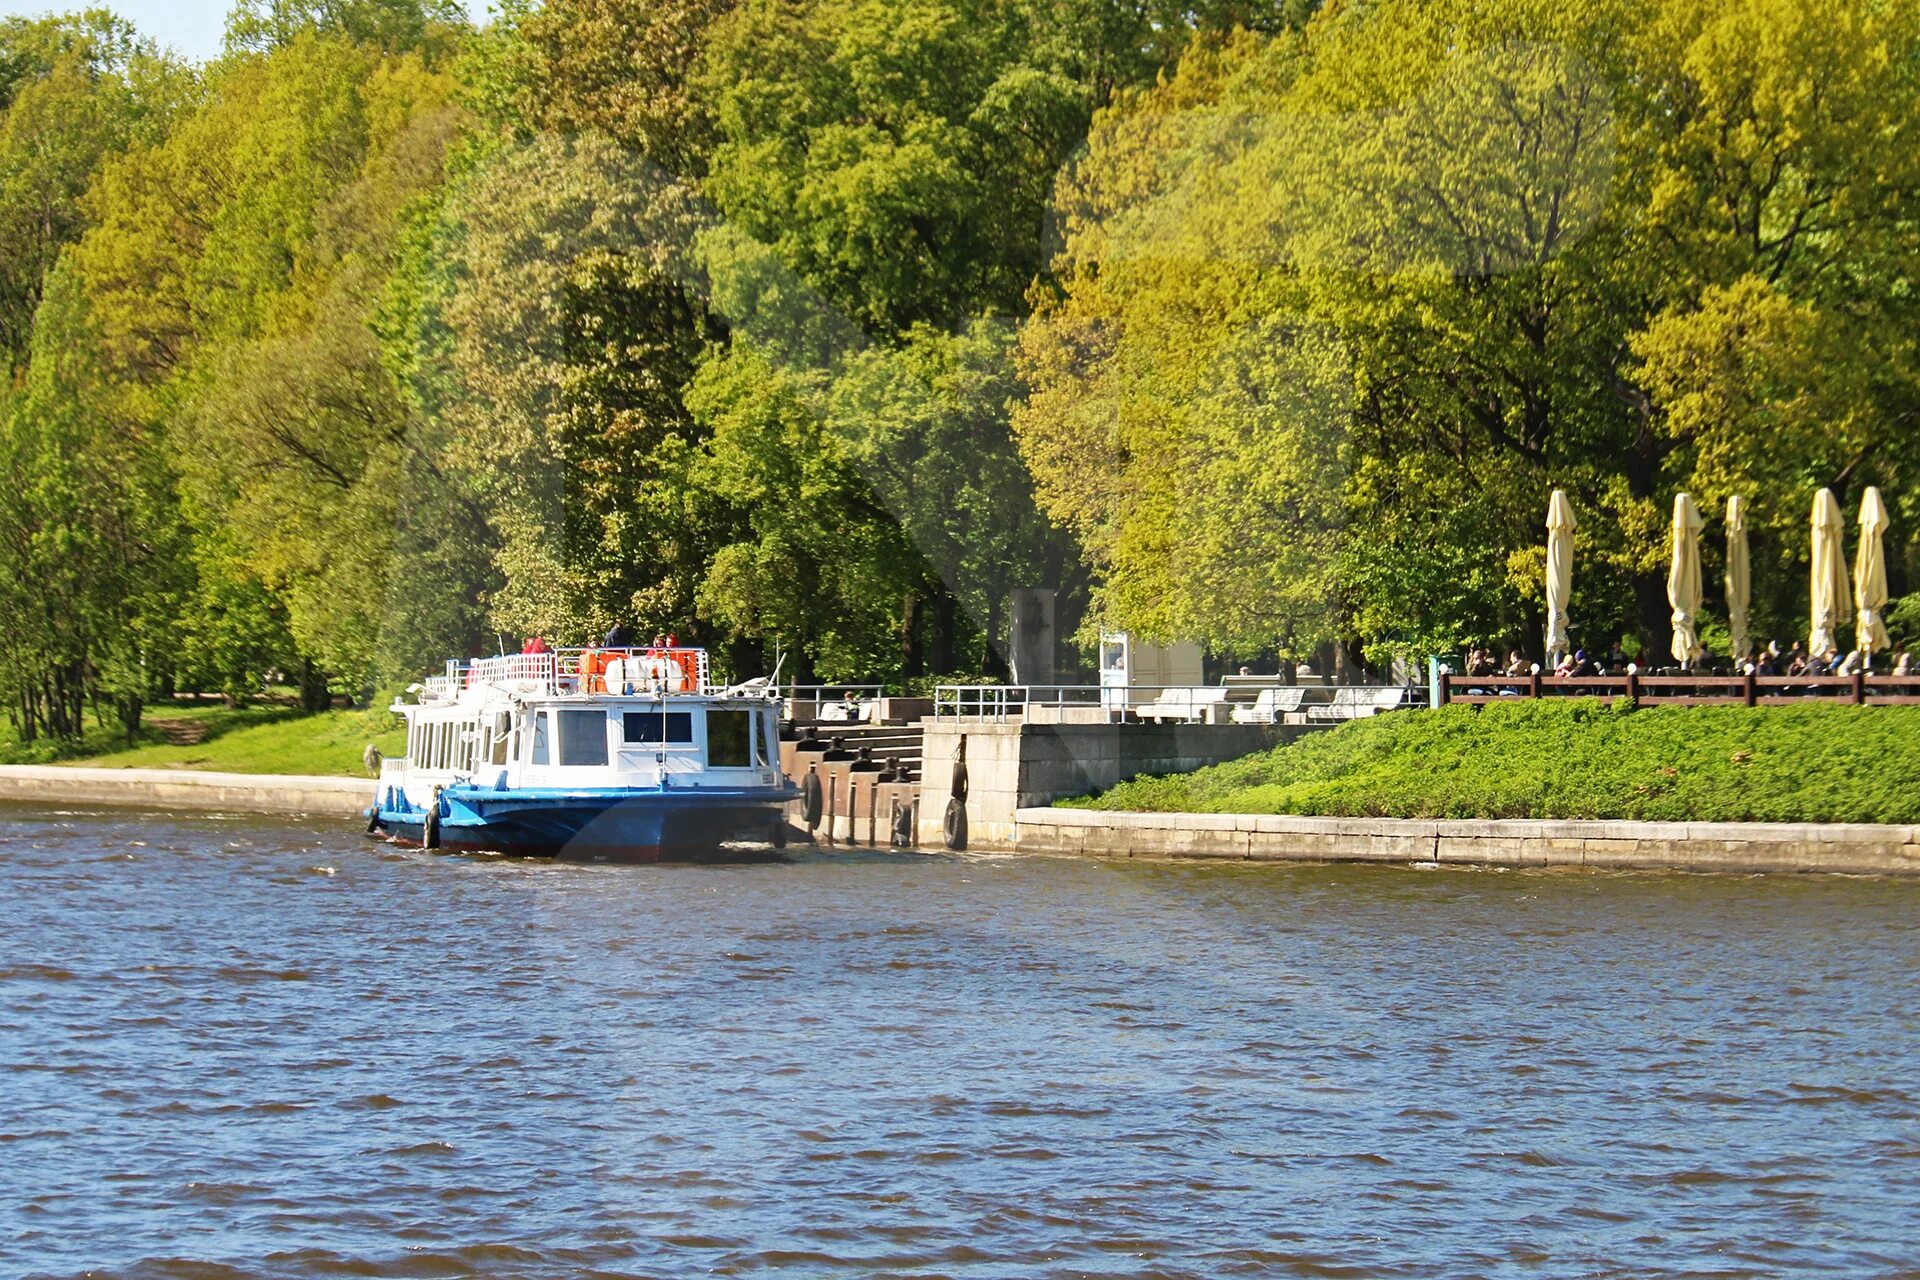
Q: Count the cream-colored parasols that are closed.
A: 5